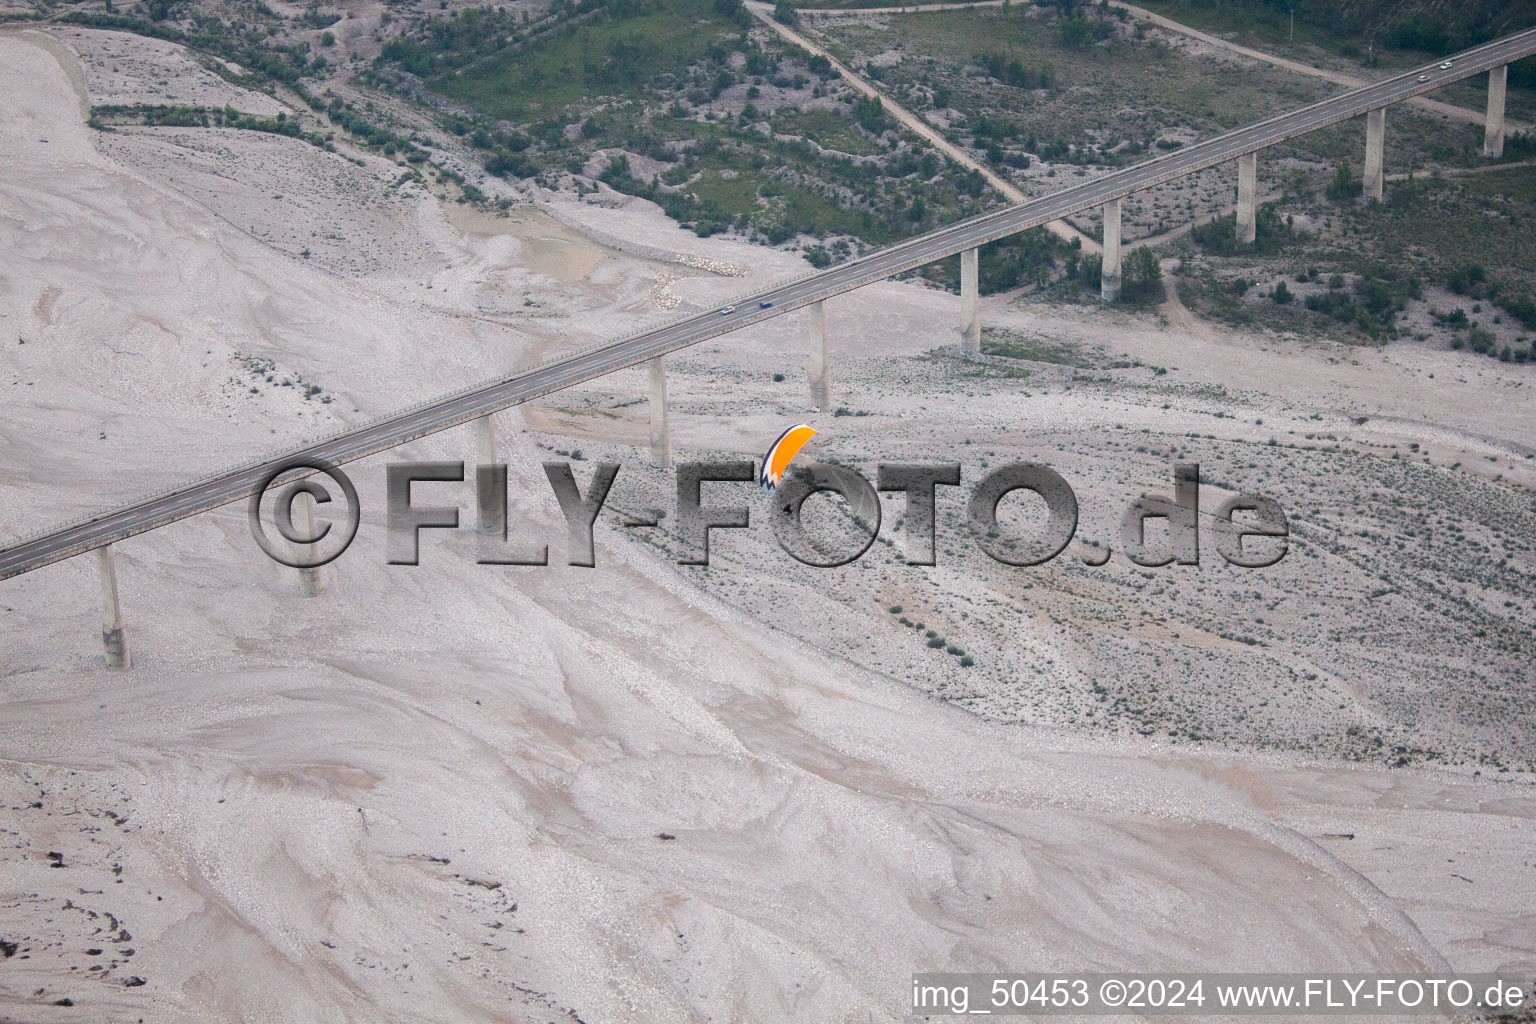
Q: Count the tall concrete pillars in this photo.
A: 10